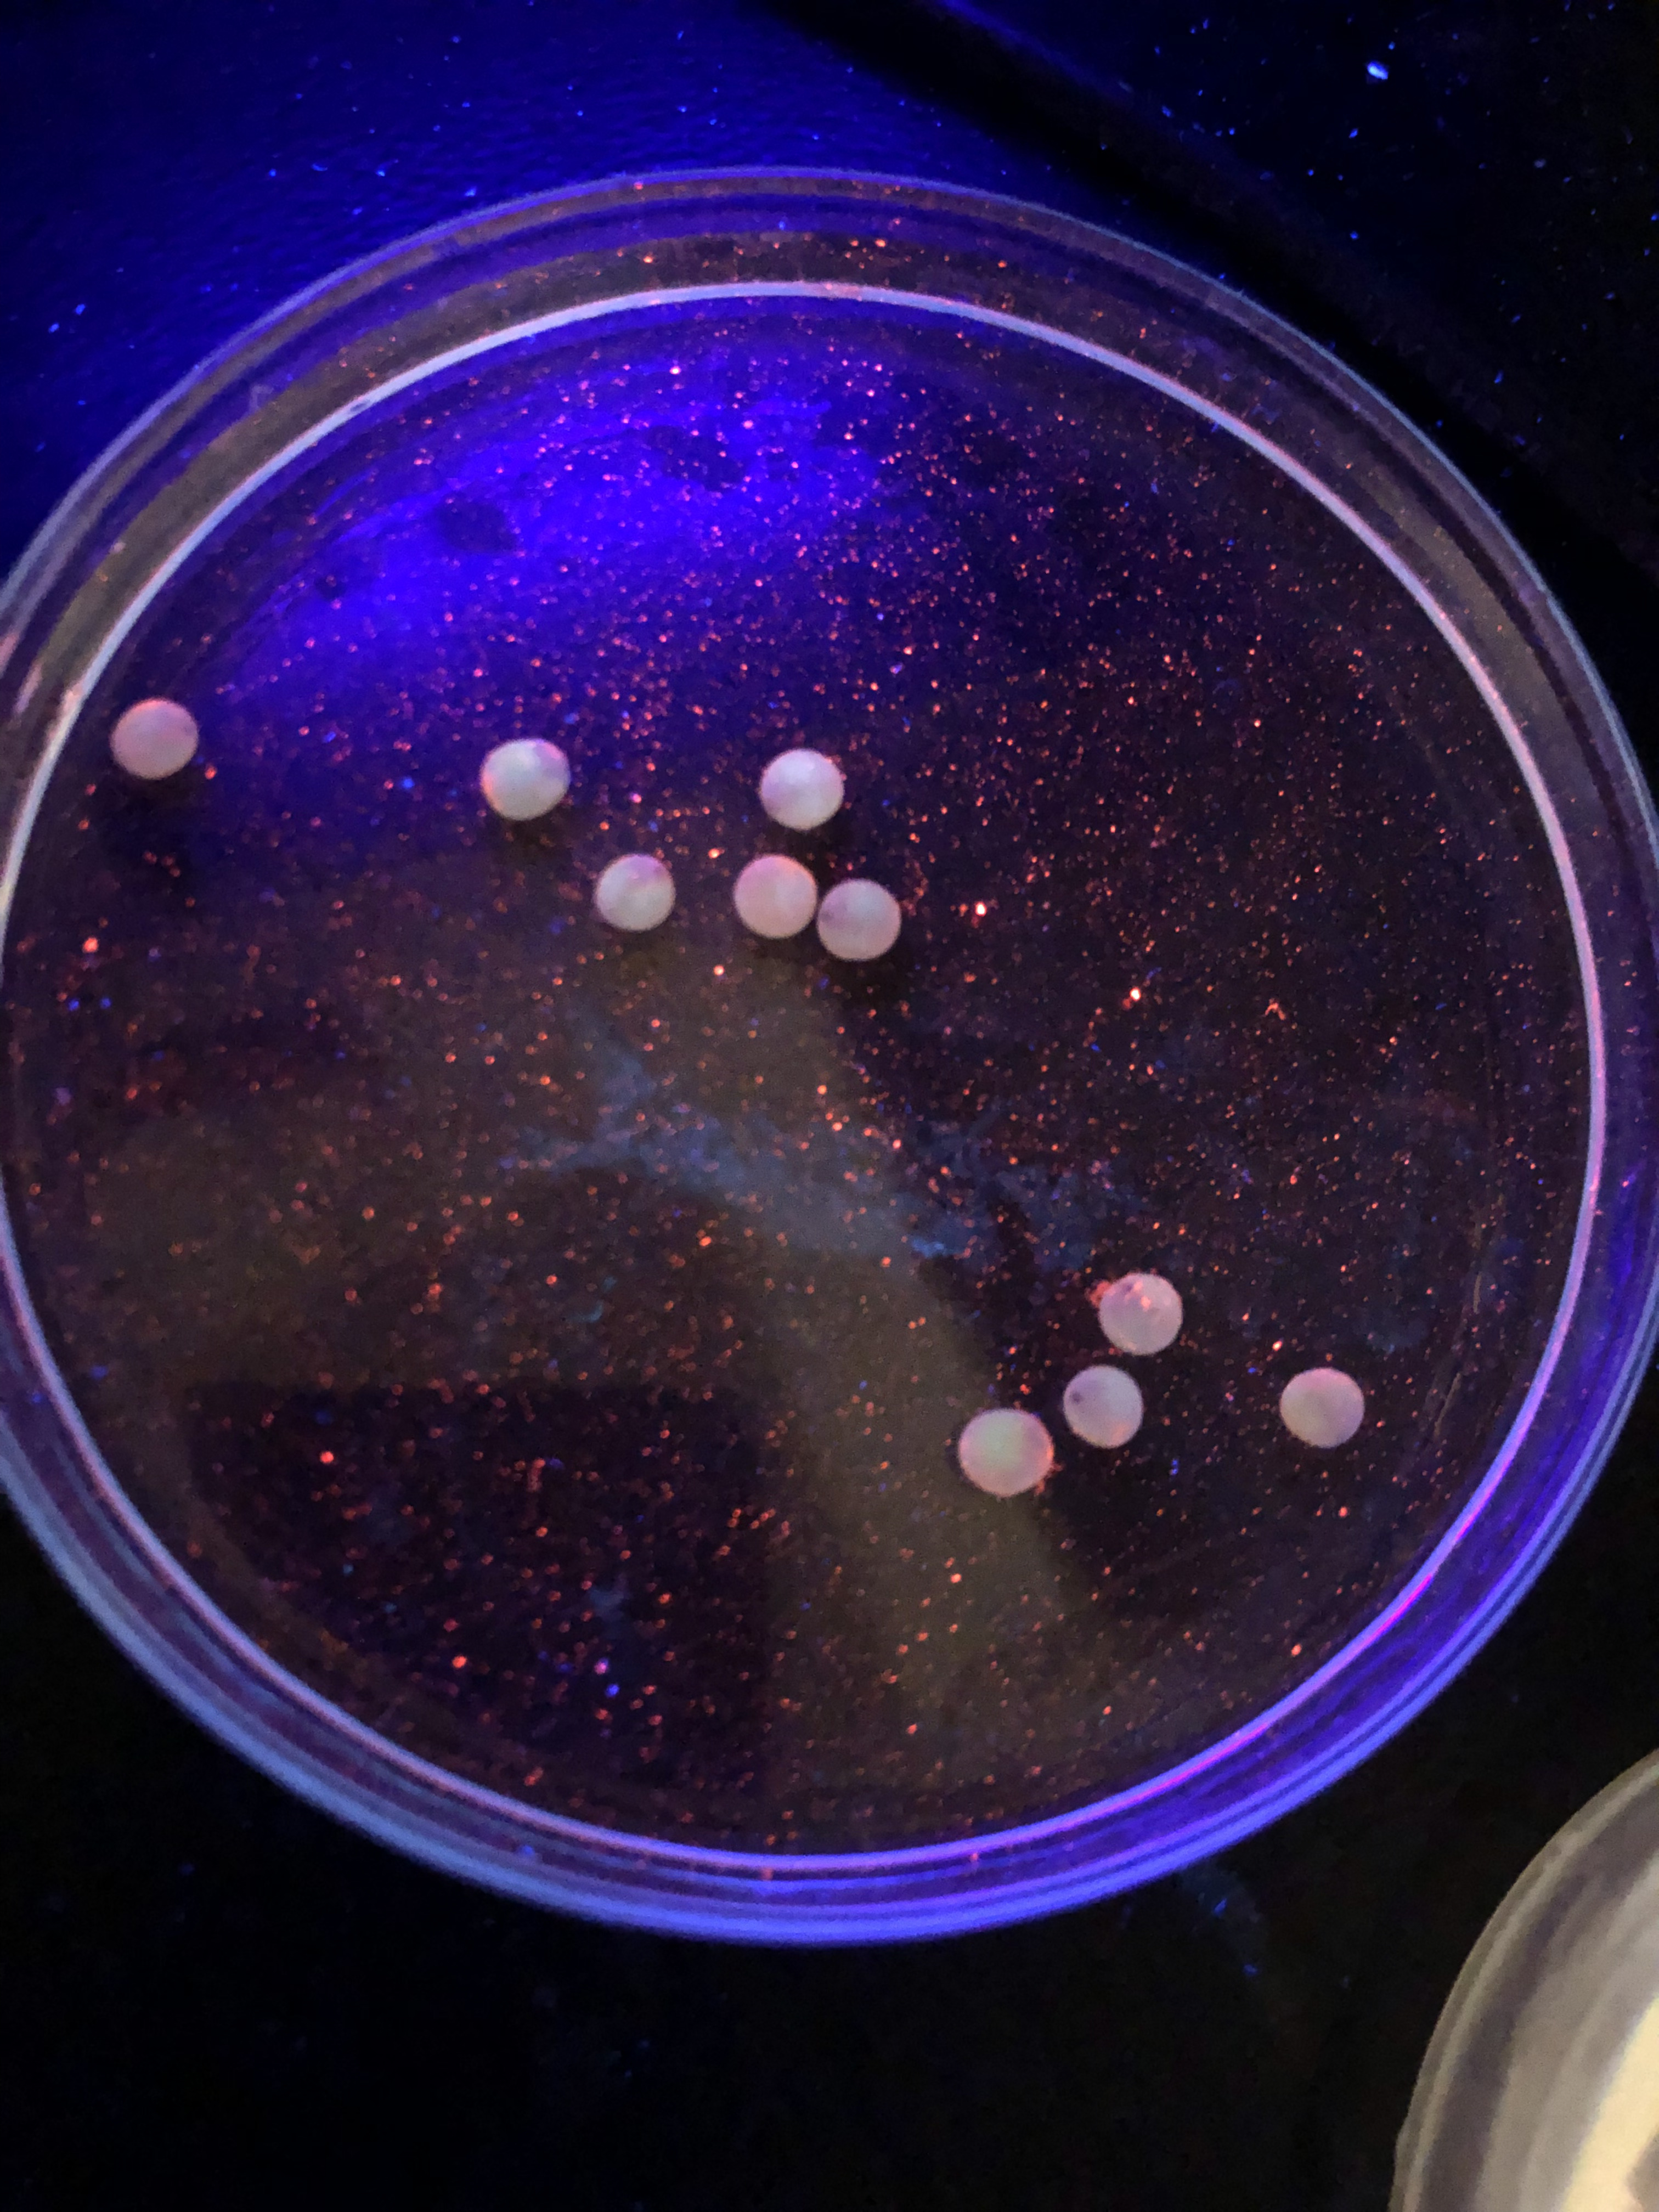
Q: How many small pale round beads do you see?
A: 10